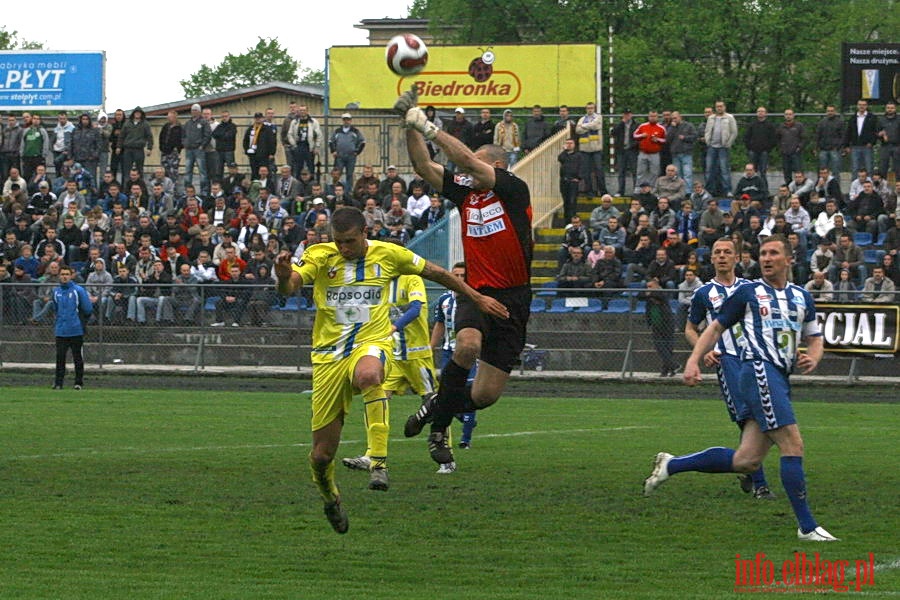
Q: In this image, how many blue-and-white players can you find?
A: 3